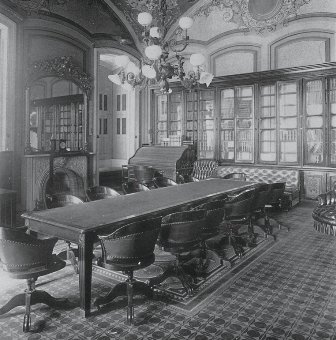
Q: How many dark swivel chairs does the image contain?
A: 14